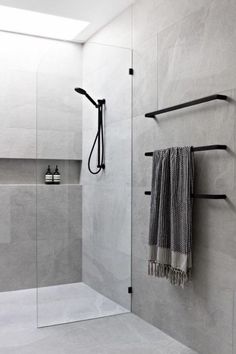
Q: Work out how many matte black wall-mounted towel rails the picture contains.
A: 3